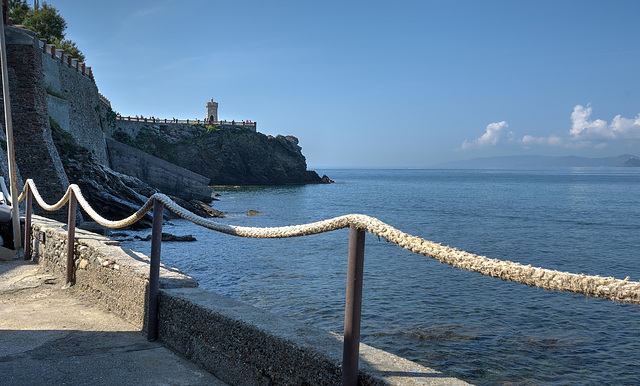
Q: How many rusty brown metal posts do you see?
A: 4